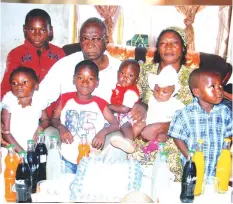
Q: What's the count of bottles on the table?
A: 10